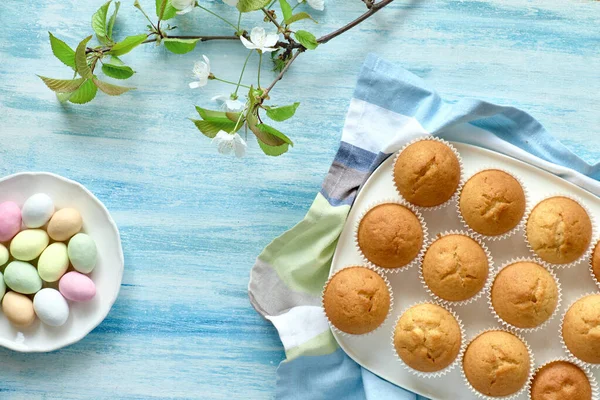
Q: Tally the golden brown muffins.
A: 12